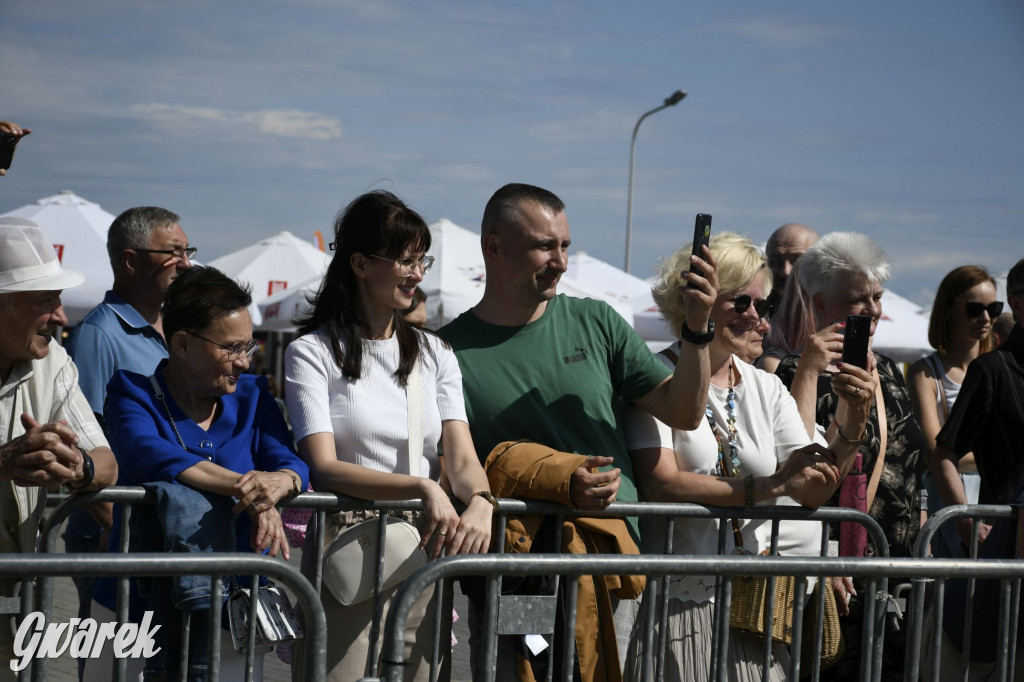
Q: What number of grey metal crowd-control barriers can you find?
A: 4